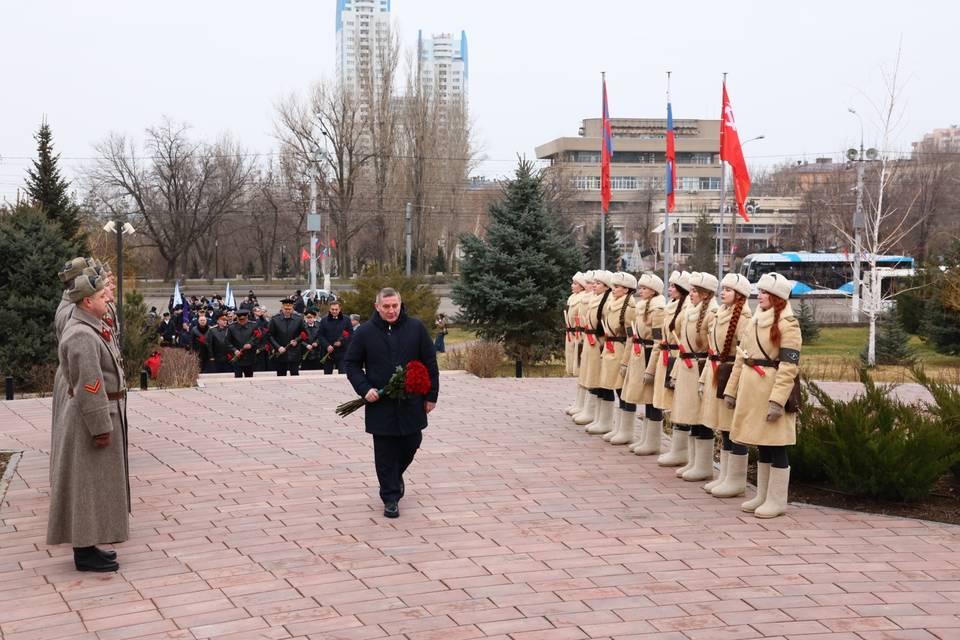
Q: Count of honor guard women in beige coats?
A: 9